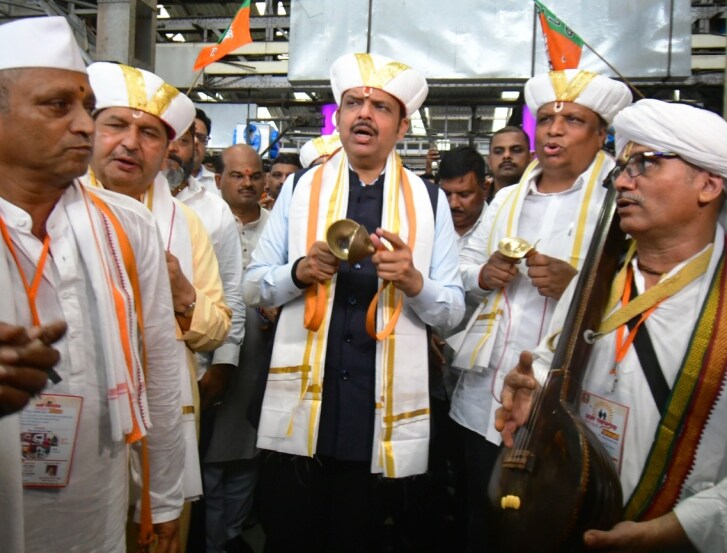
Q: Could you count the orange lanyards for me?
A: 2